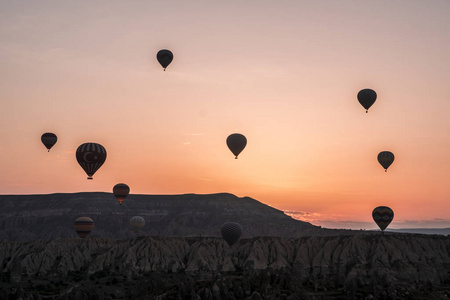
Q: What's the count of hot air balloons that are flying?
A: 11